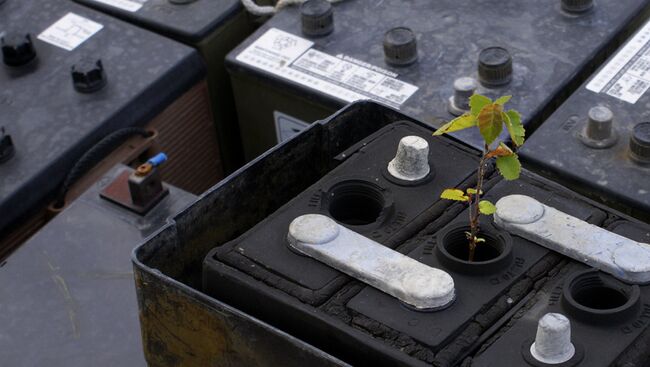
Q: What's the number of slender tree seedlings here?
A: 1